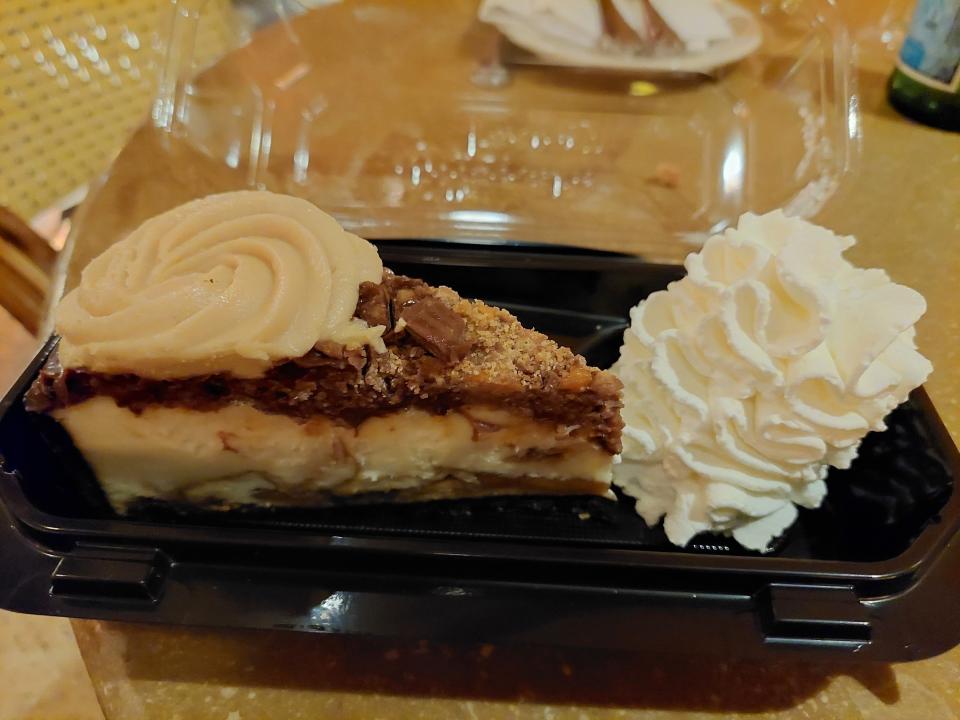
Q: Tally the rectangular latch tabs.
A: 2